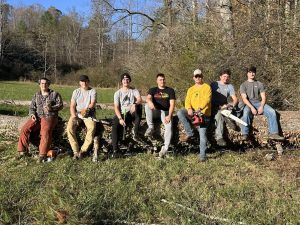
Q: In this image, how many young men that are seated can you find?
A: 7